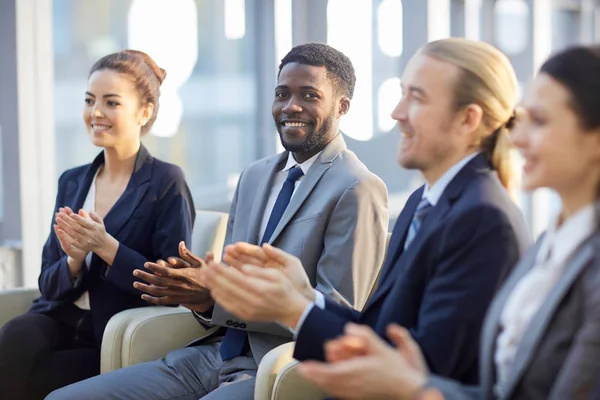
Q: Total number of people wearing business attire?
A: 4